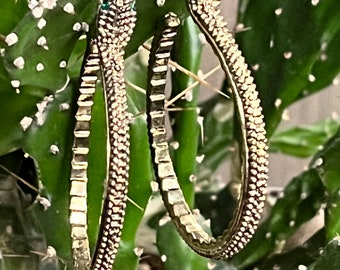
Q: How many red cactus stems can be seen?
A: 0